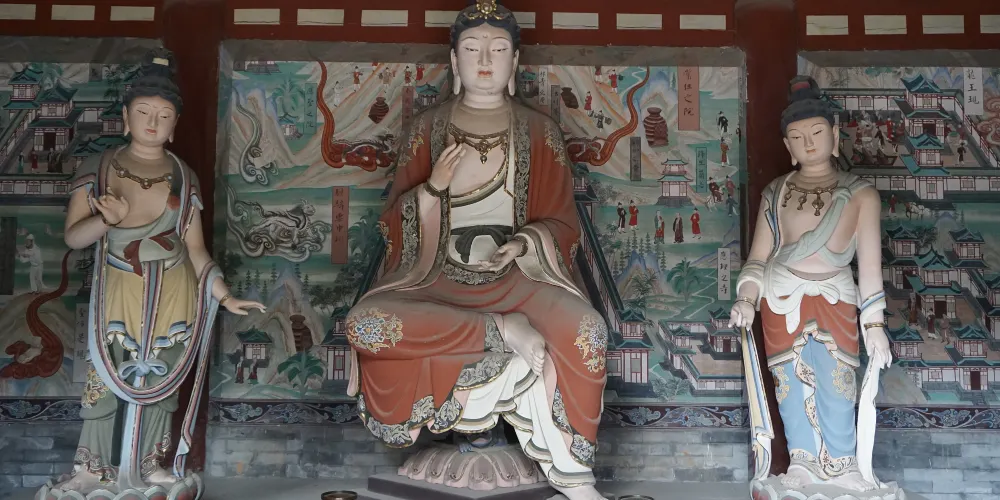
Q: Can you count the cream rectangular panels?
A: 15